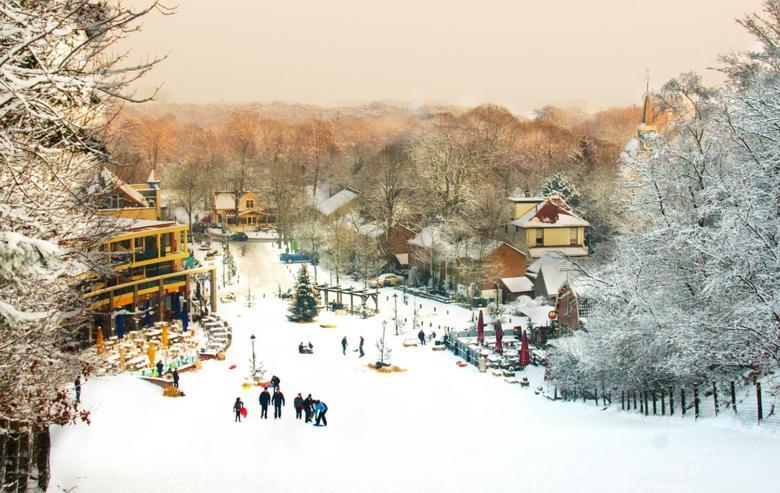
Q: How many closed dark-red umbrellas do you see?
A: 3